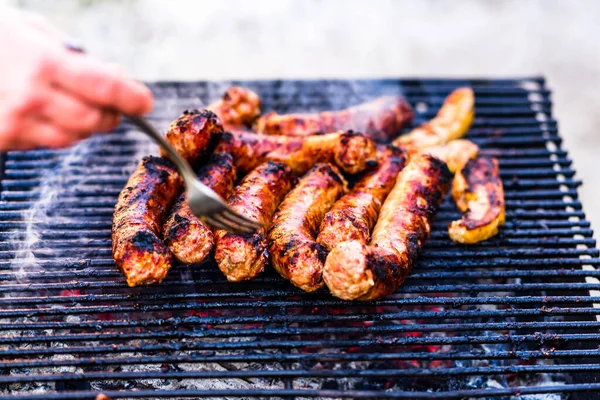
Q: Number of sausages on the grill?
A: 10